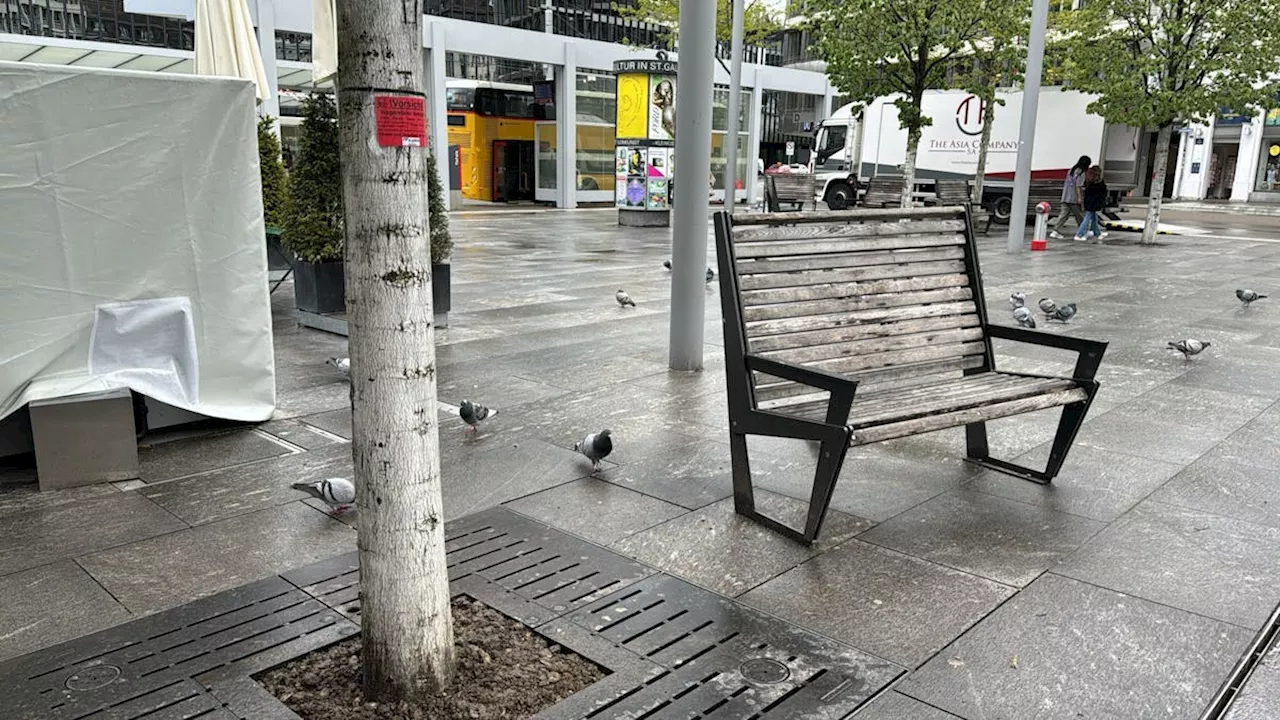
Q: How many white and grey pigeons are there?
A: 13